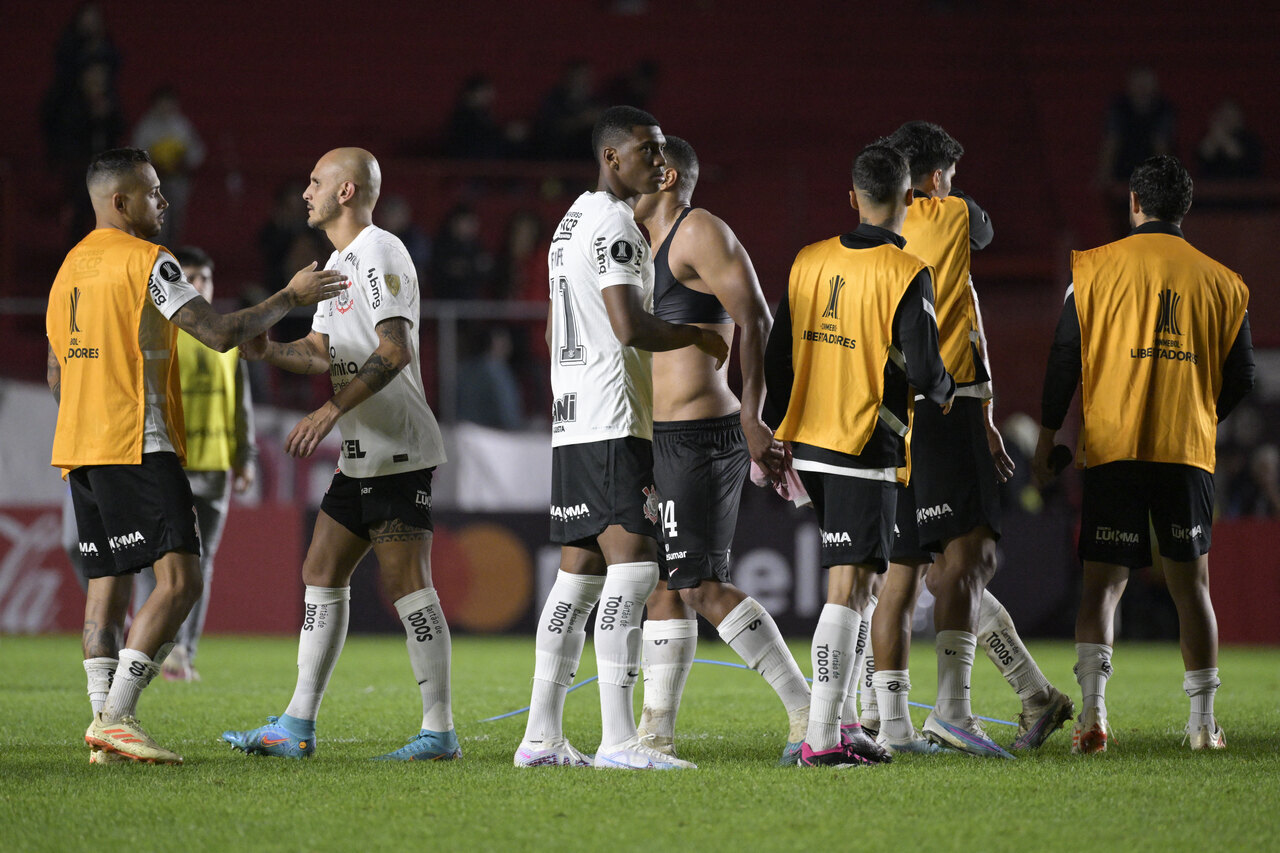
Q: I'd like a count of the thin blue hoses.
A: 1